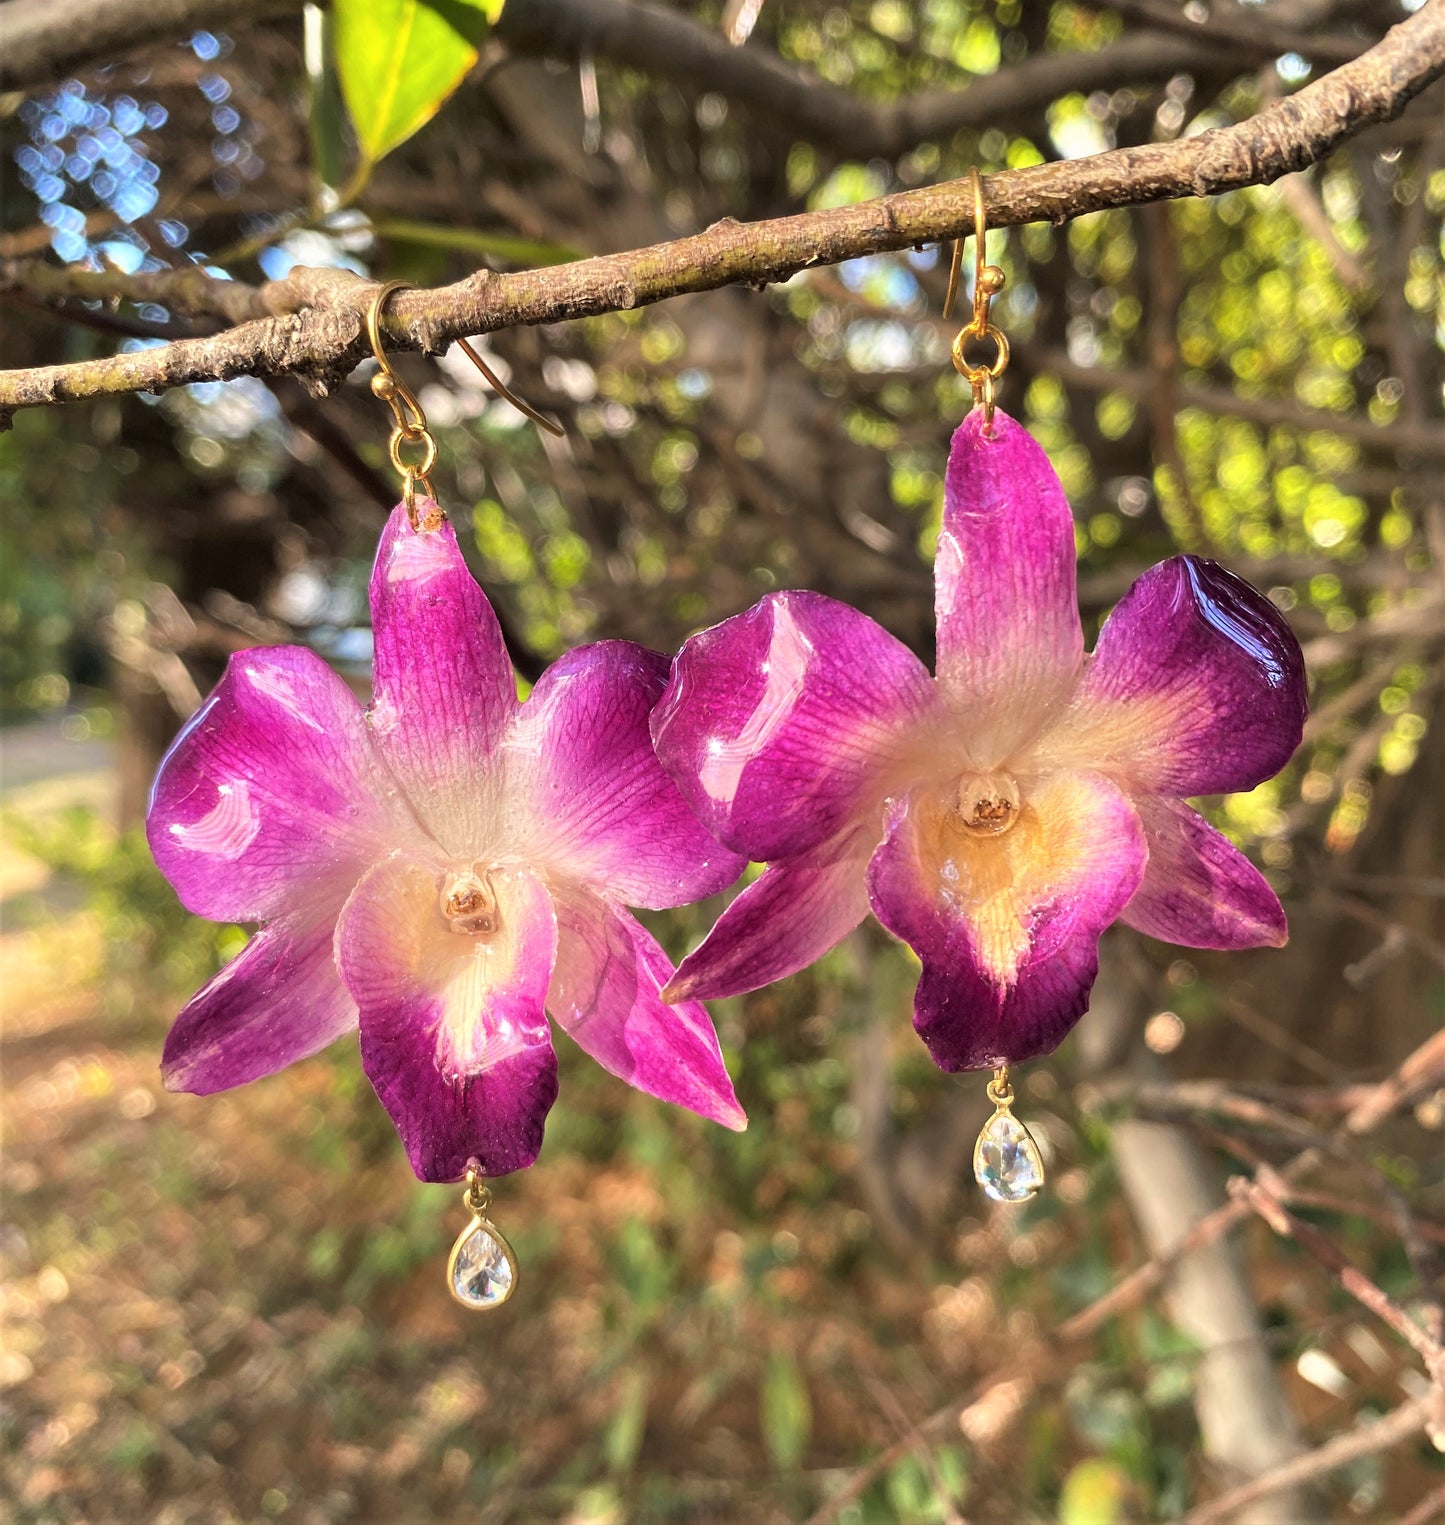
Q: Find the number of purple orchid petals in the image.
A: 12